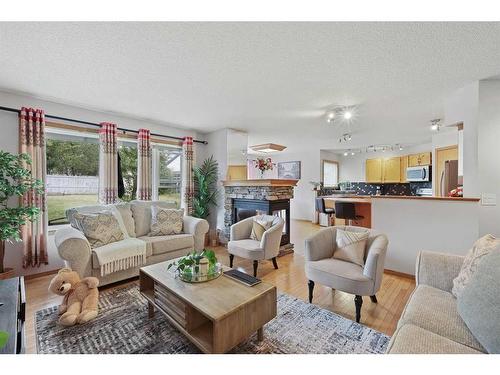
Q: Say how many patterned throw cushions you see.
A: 5